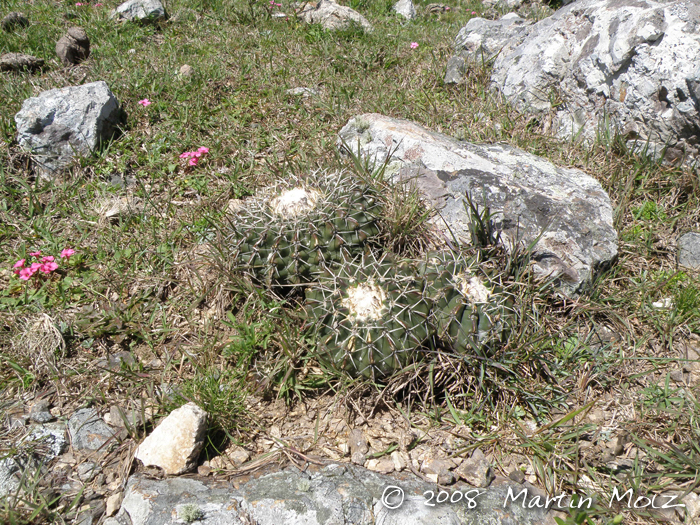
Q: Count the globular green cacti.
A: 3